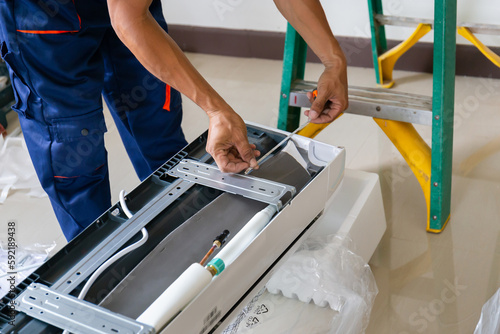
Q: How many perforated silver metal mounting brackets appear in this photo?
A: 2